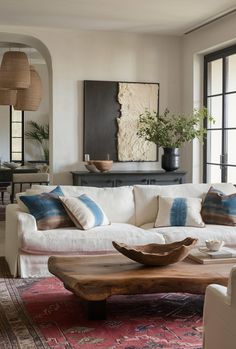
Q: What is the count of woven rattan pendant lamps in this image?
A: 3